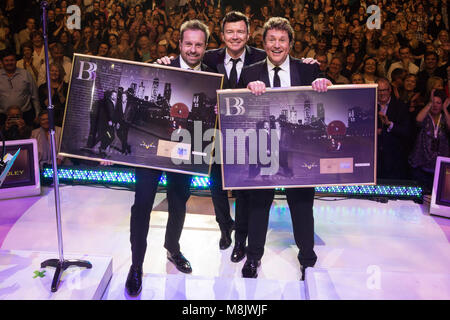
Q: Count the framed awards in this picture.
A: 2